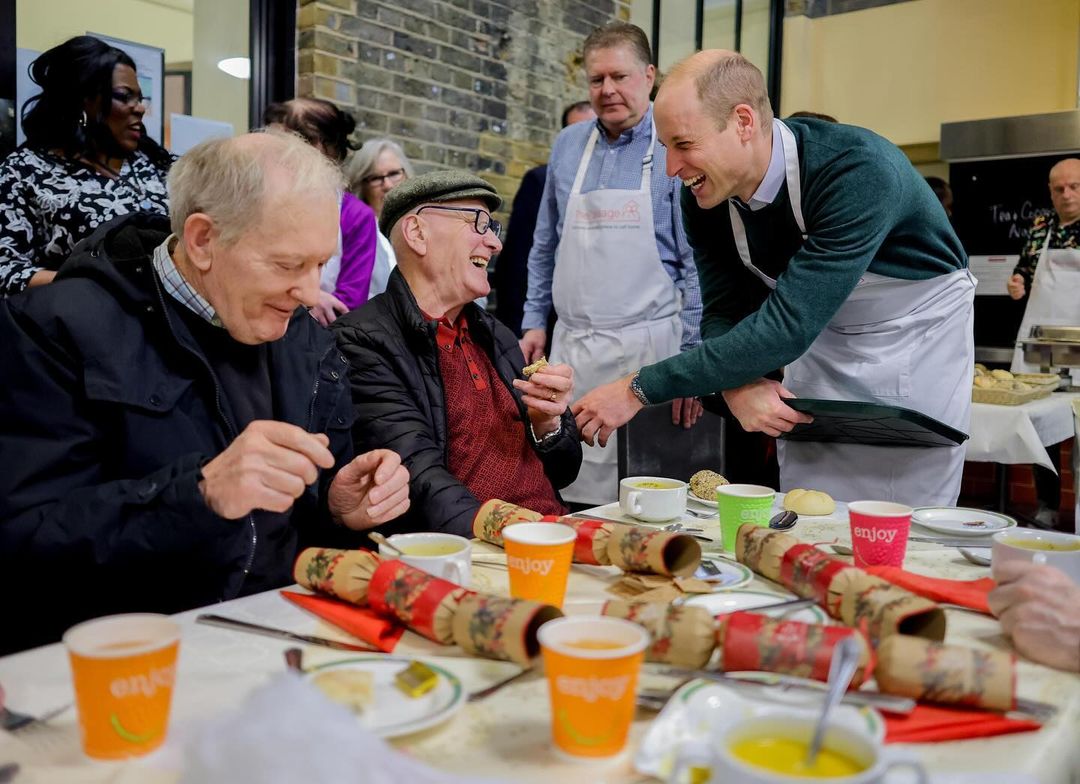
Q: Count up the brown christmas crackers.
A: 4